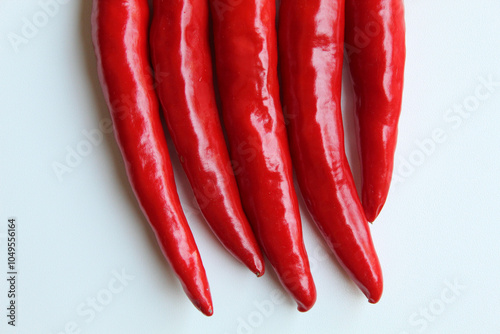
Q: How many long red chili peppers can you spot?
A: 5